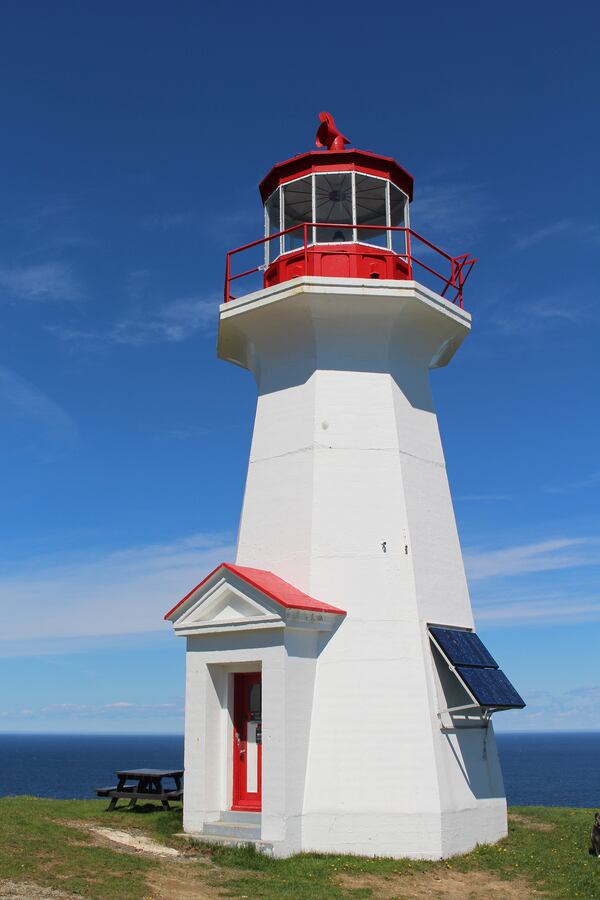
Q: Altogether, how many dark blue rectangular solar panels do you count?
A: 2